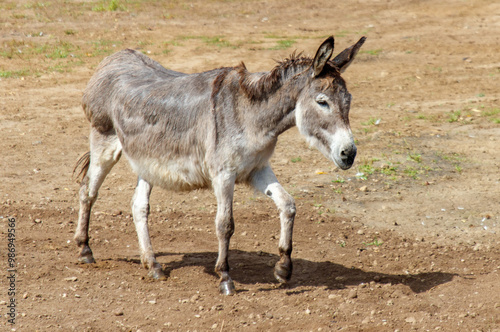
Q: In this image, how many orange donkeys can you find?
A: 0